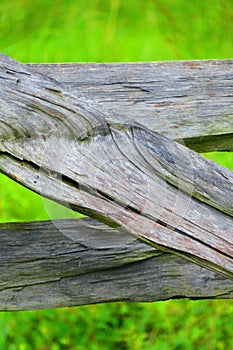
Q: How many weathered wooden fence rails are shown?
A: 3